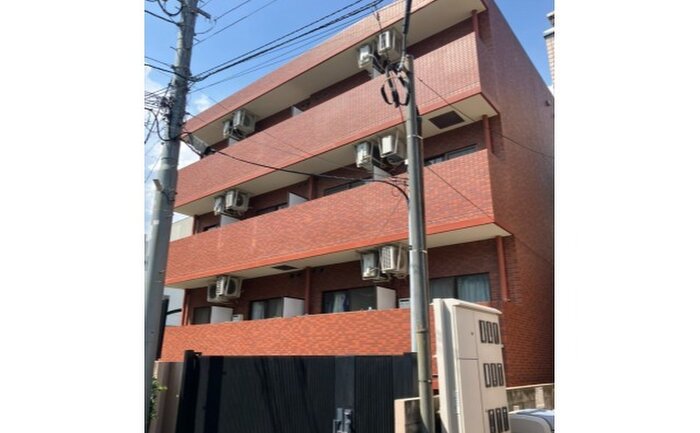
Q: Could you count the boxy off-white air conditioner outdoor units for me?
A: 12